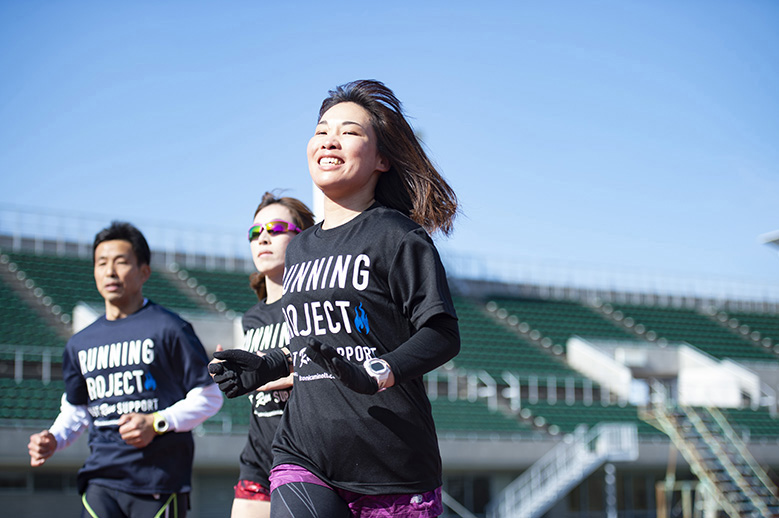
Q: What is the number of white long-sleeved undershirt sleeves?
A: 2